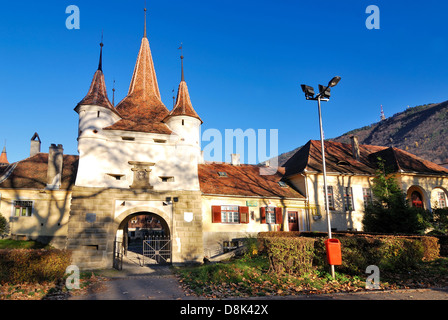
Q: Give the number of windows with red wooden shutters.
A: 2